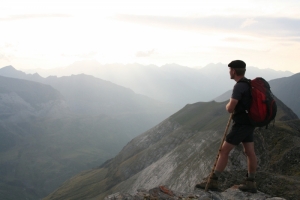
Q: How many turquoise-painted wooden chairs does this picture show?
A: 0